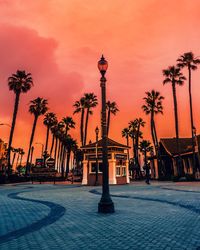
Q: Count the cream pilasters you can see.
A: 3